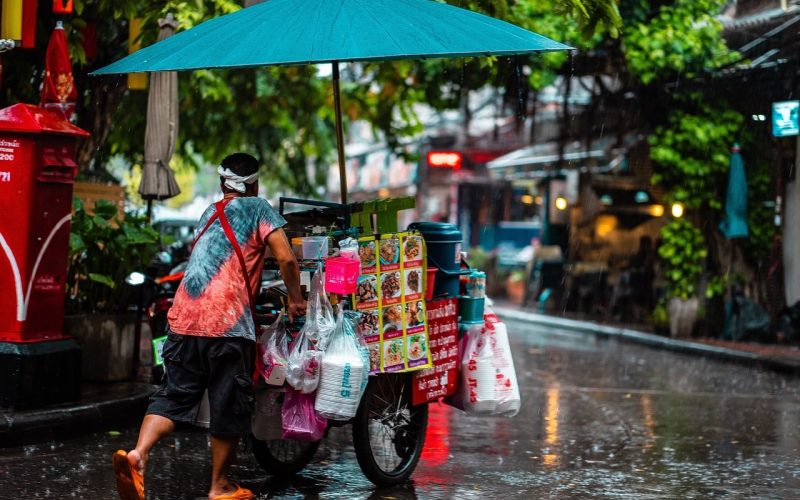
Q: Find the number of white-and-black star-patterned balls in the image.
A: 0